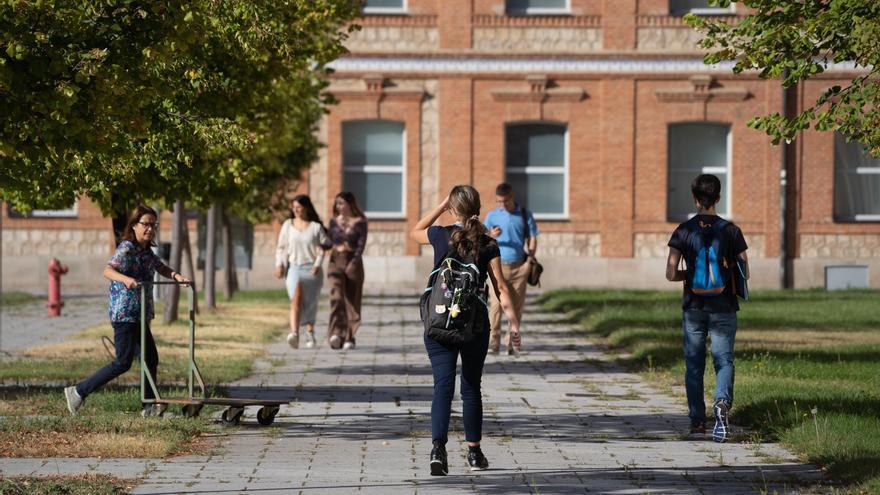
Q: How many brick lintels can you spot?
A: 3